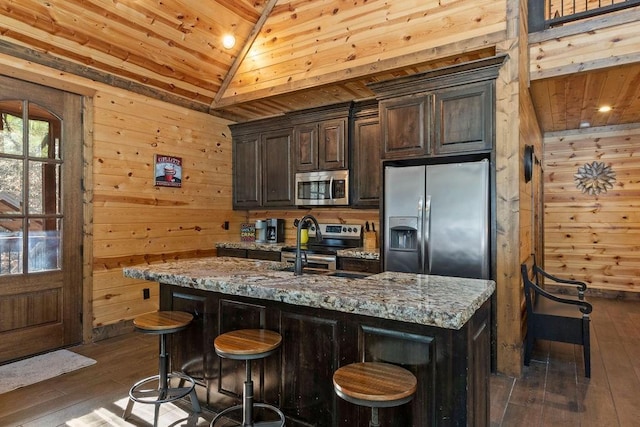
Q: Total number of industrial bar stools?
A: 3